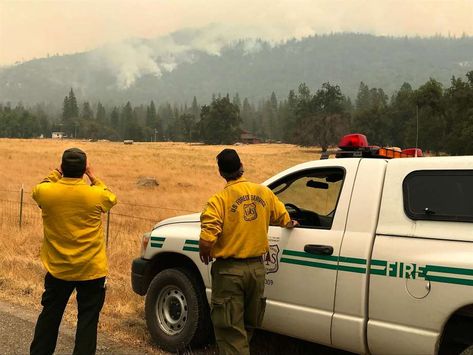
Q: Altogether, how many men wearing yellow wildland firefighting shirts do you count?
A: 2